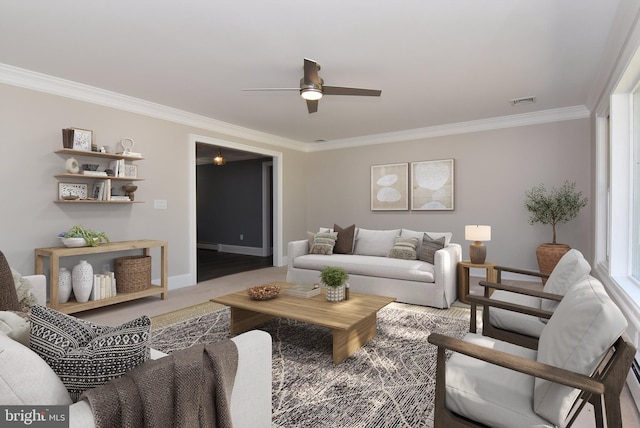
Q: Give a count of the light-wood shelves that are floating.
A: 3